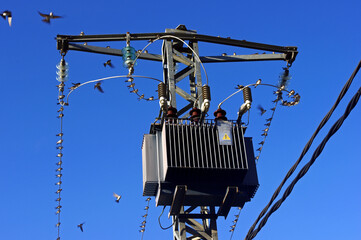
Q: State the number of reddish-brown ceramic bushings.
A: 3